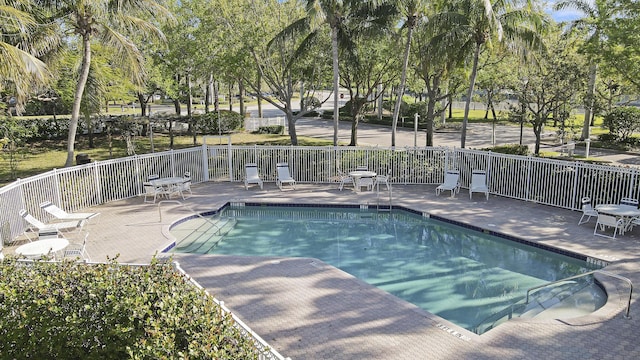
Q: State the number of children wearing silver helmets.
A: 0